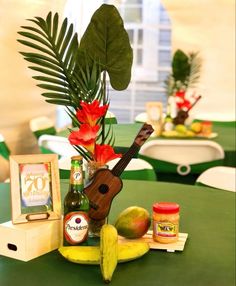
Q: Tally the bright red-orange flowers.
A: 3